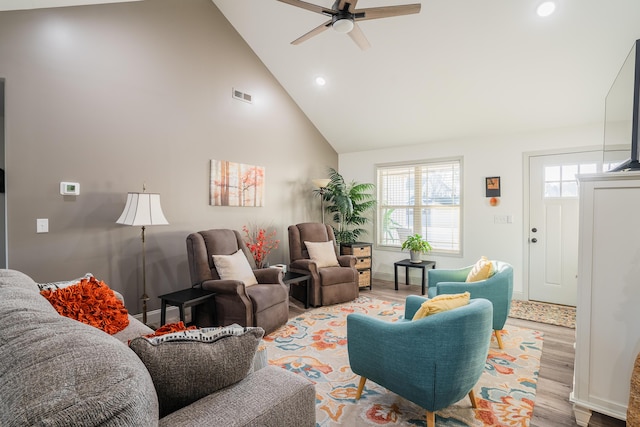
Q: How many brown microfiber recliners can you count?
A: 2